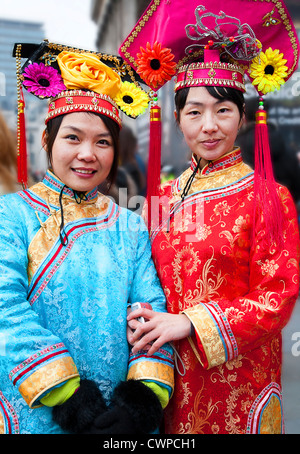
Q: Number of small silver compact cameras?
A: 1